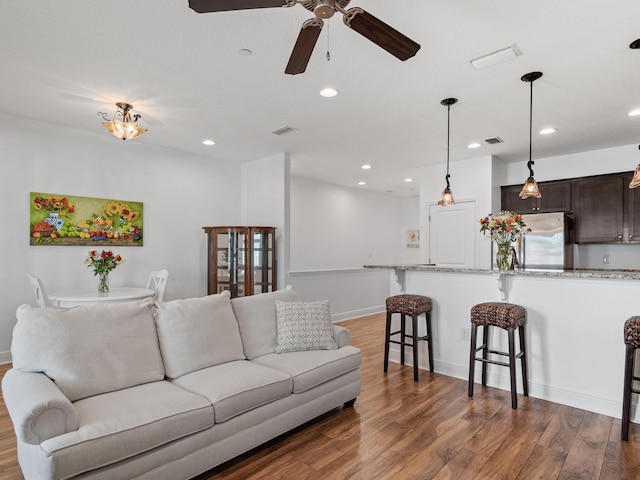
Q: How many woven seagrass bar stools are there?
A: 3